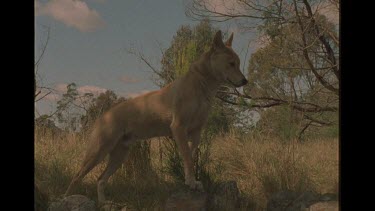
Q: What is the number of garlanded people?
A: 0